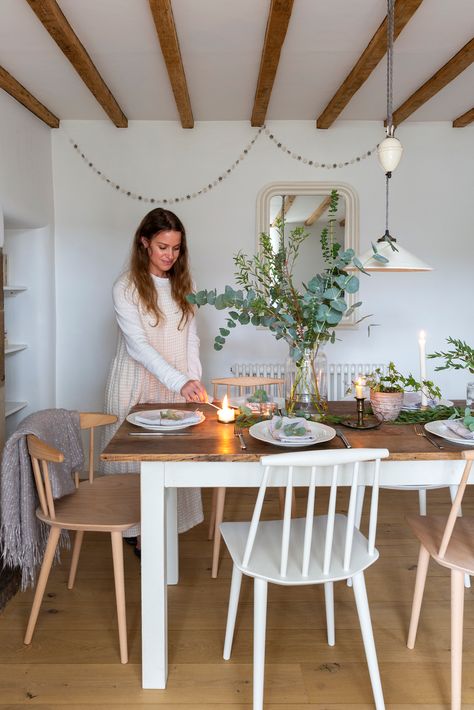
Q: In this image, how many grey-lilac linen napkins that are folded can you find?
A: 3